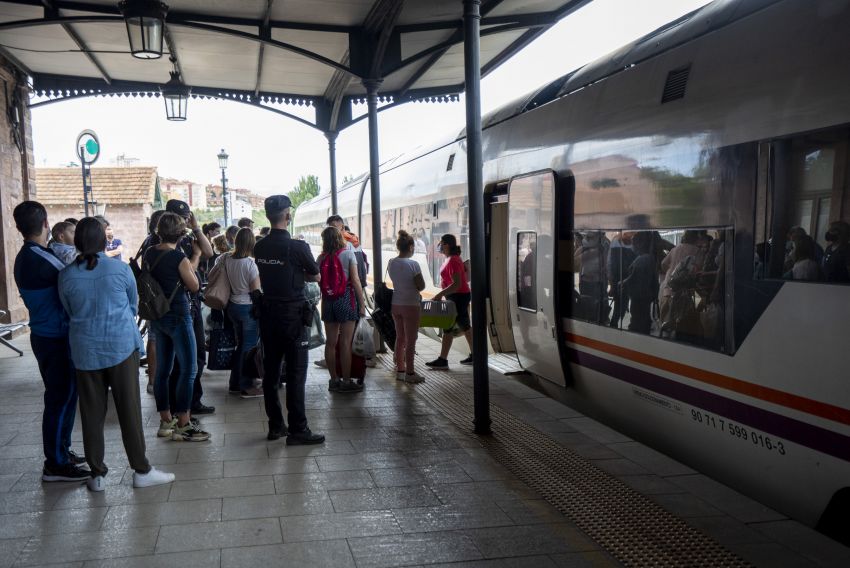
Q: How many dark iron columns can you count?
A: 3